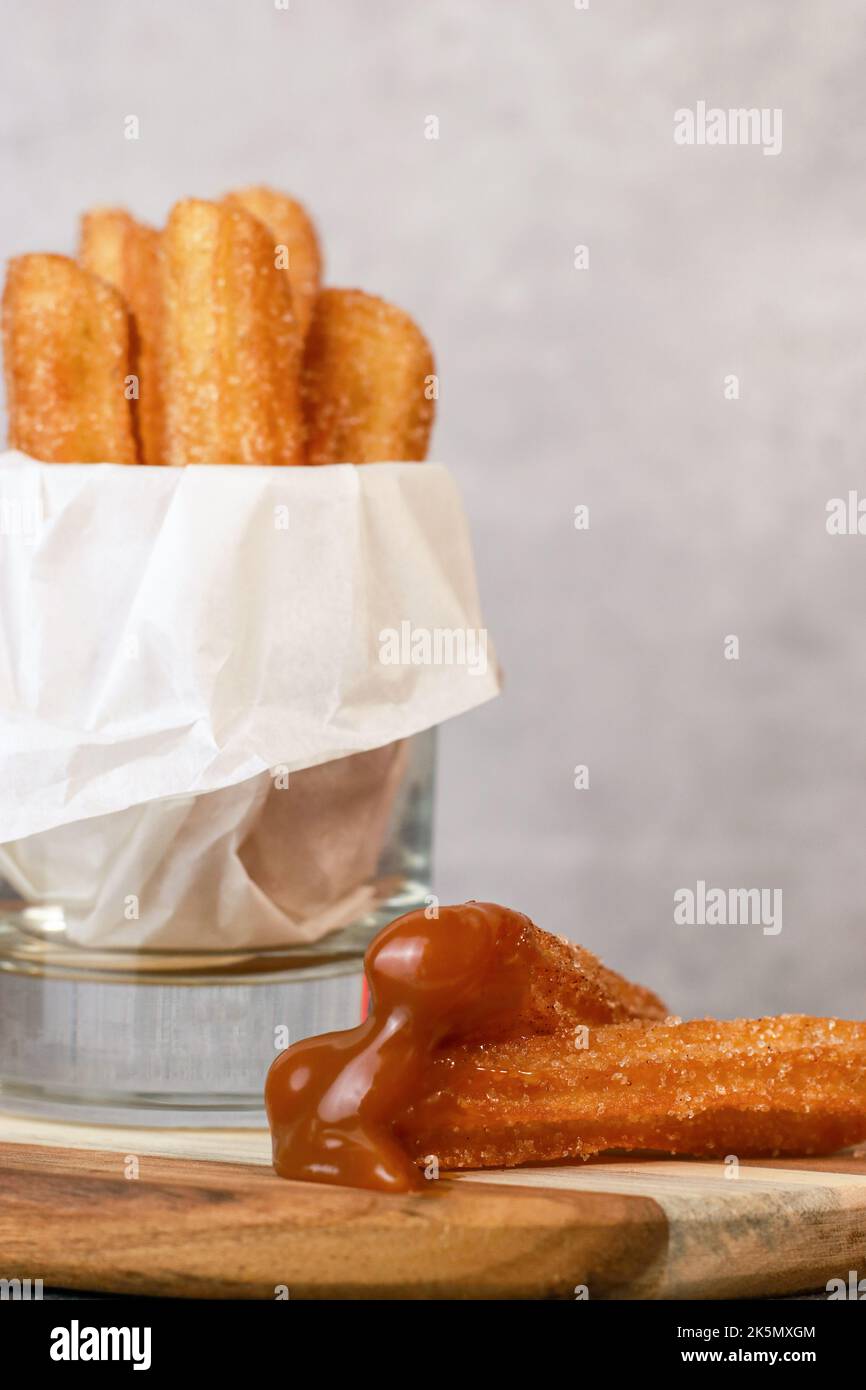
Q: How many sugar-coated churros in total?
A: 7